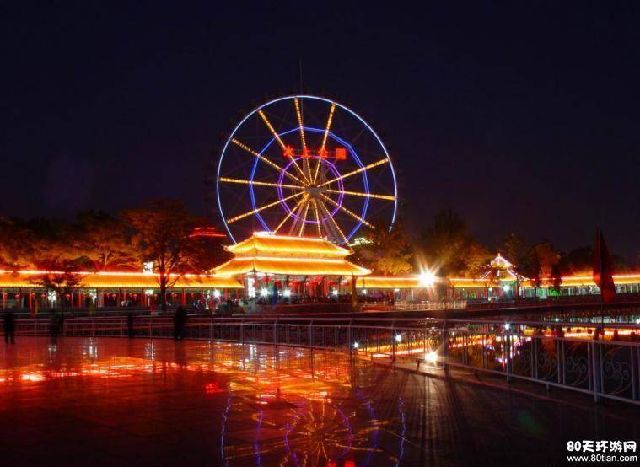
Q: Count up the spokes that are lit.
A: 13